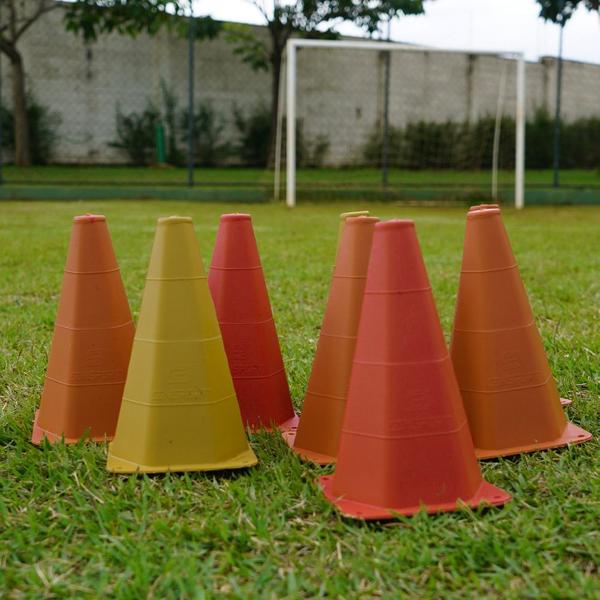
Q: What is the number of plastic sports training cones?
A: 8